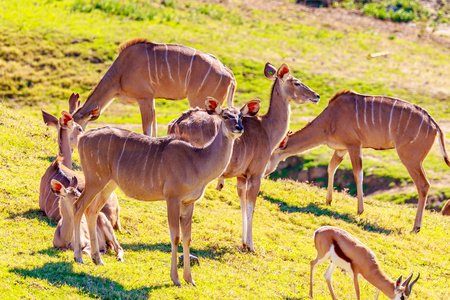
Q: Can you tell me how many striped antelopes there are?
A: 6